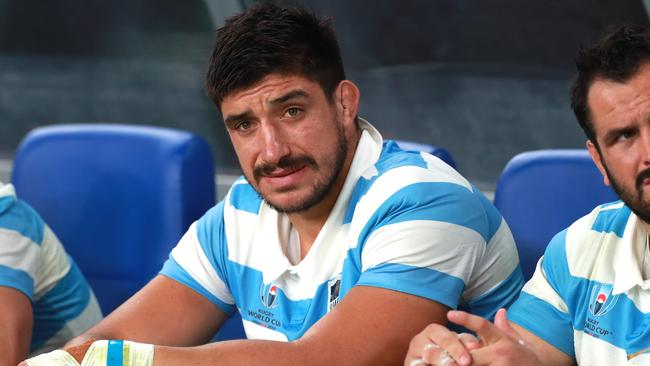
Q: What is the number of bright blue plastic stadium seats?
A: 3